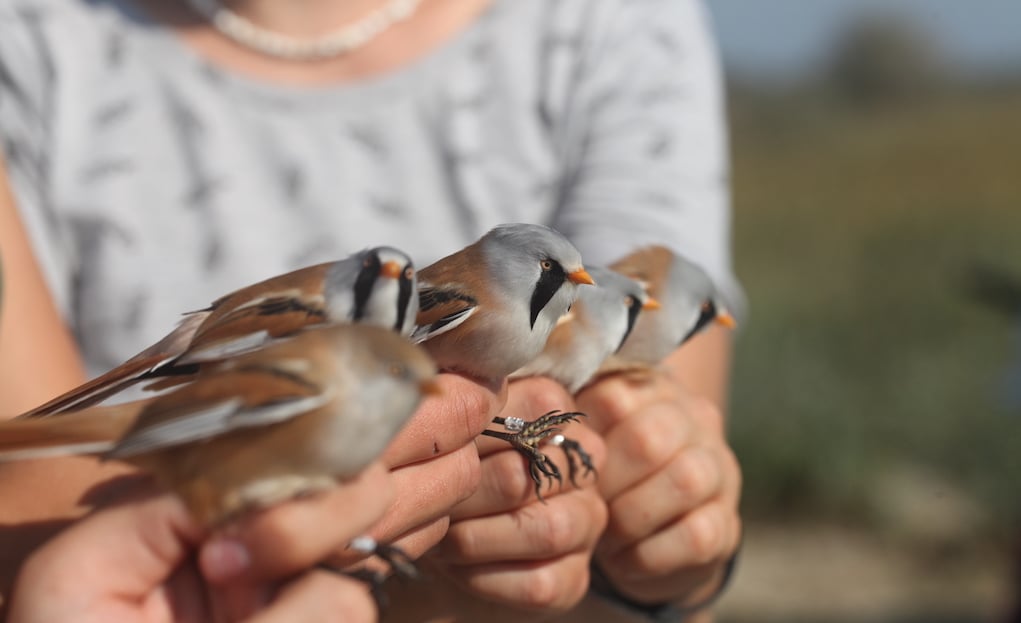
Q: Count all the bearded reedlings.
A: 5